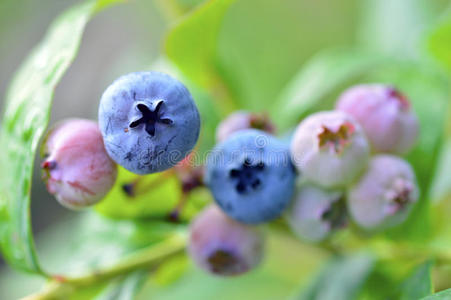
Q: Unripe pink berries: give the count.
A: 7